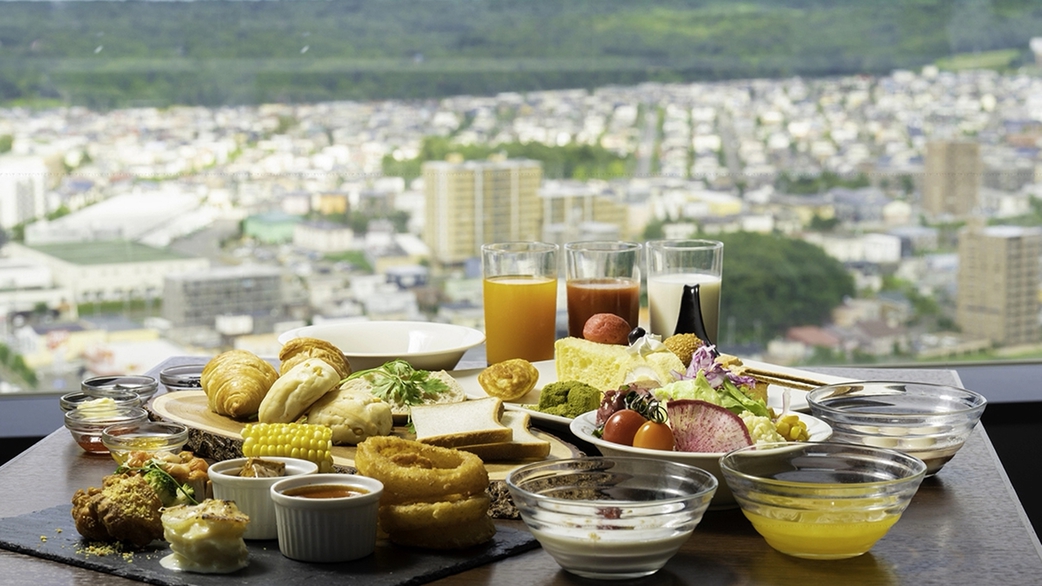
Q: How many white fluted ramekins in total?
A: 2